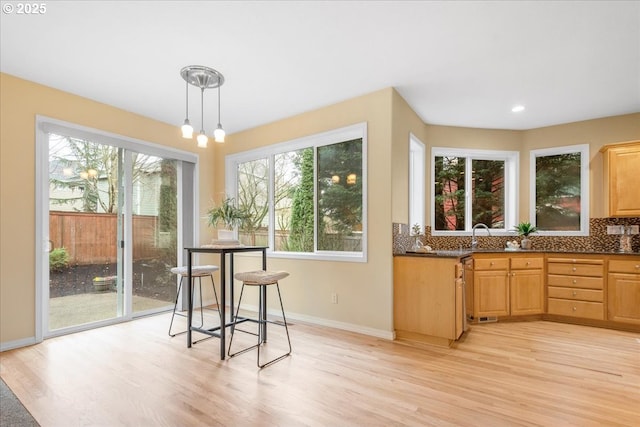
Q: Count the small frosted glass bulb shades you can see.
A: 3